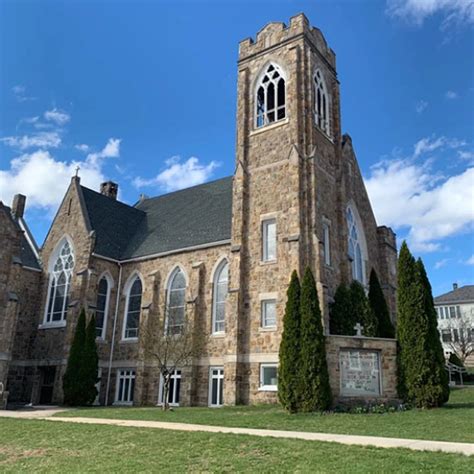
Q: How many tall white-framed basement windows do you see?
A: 3